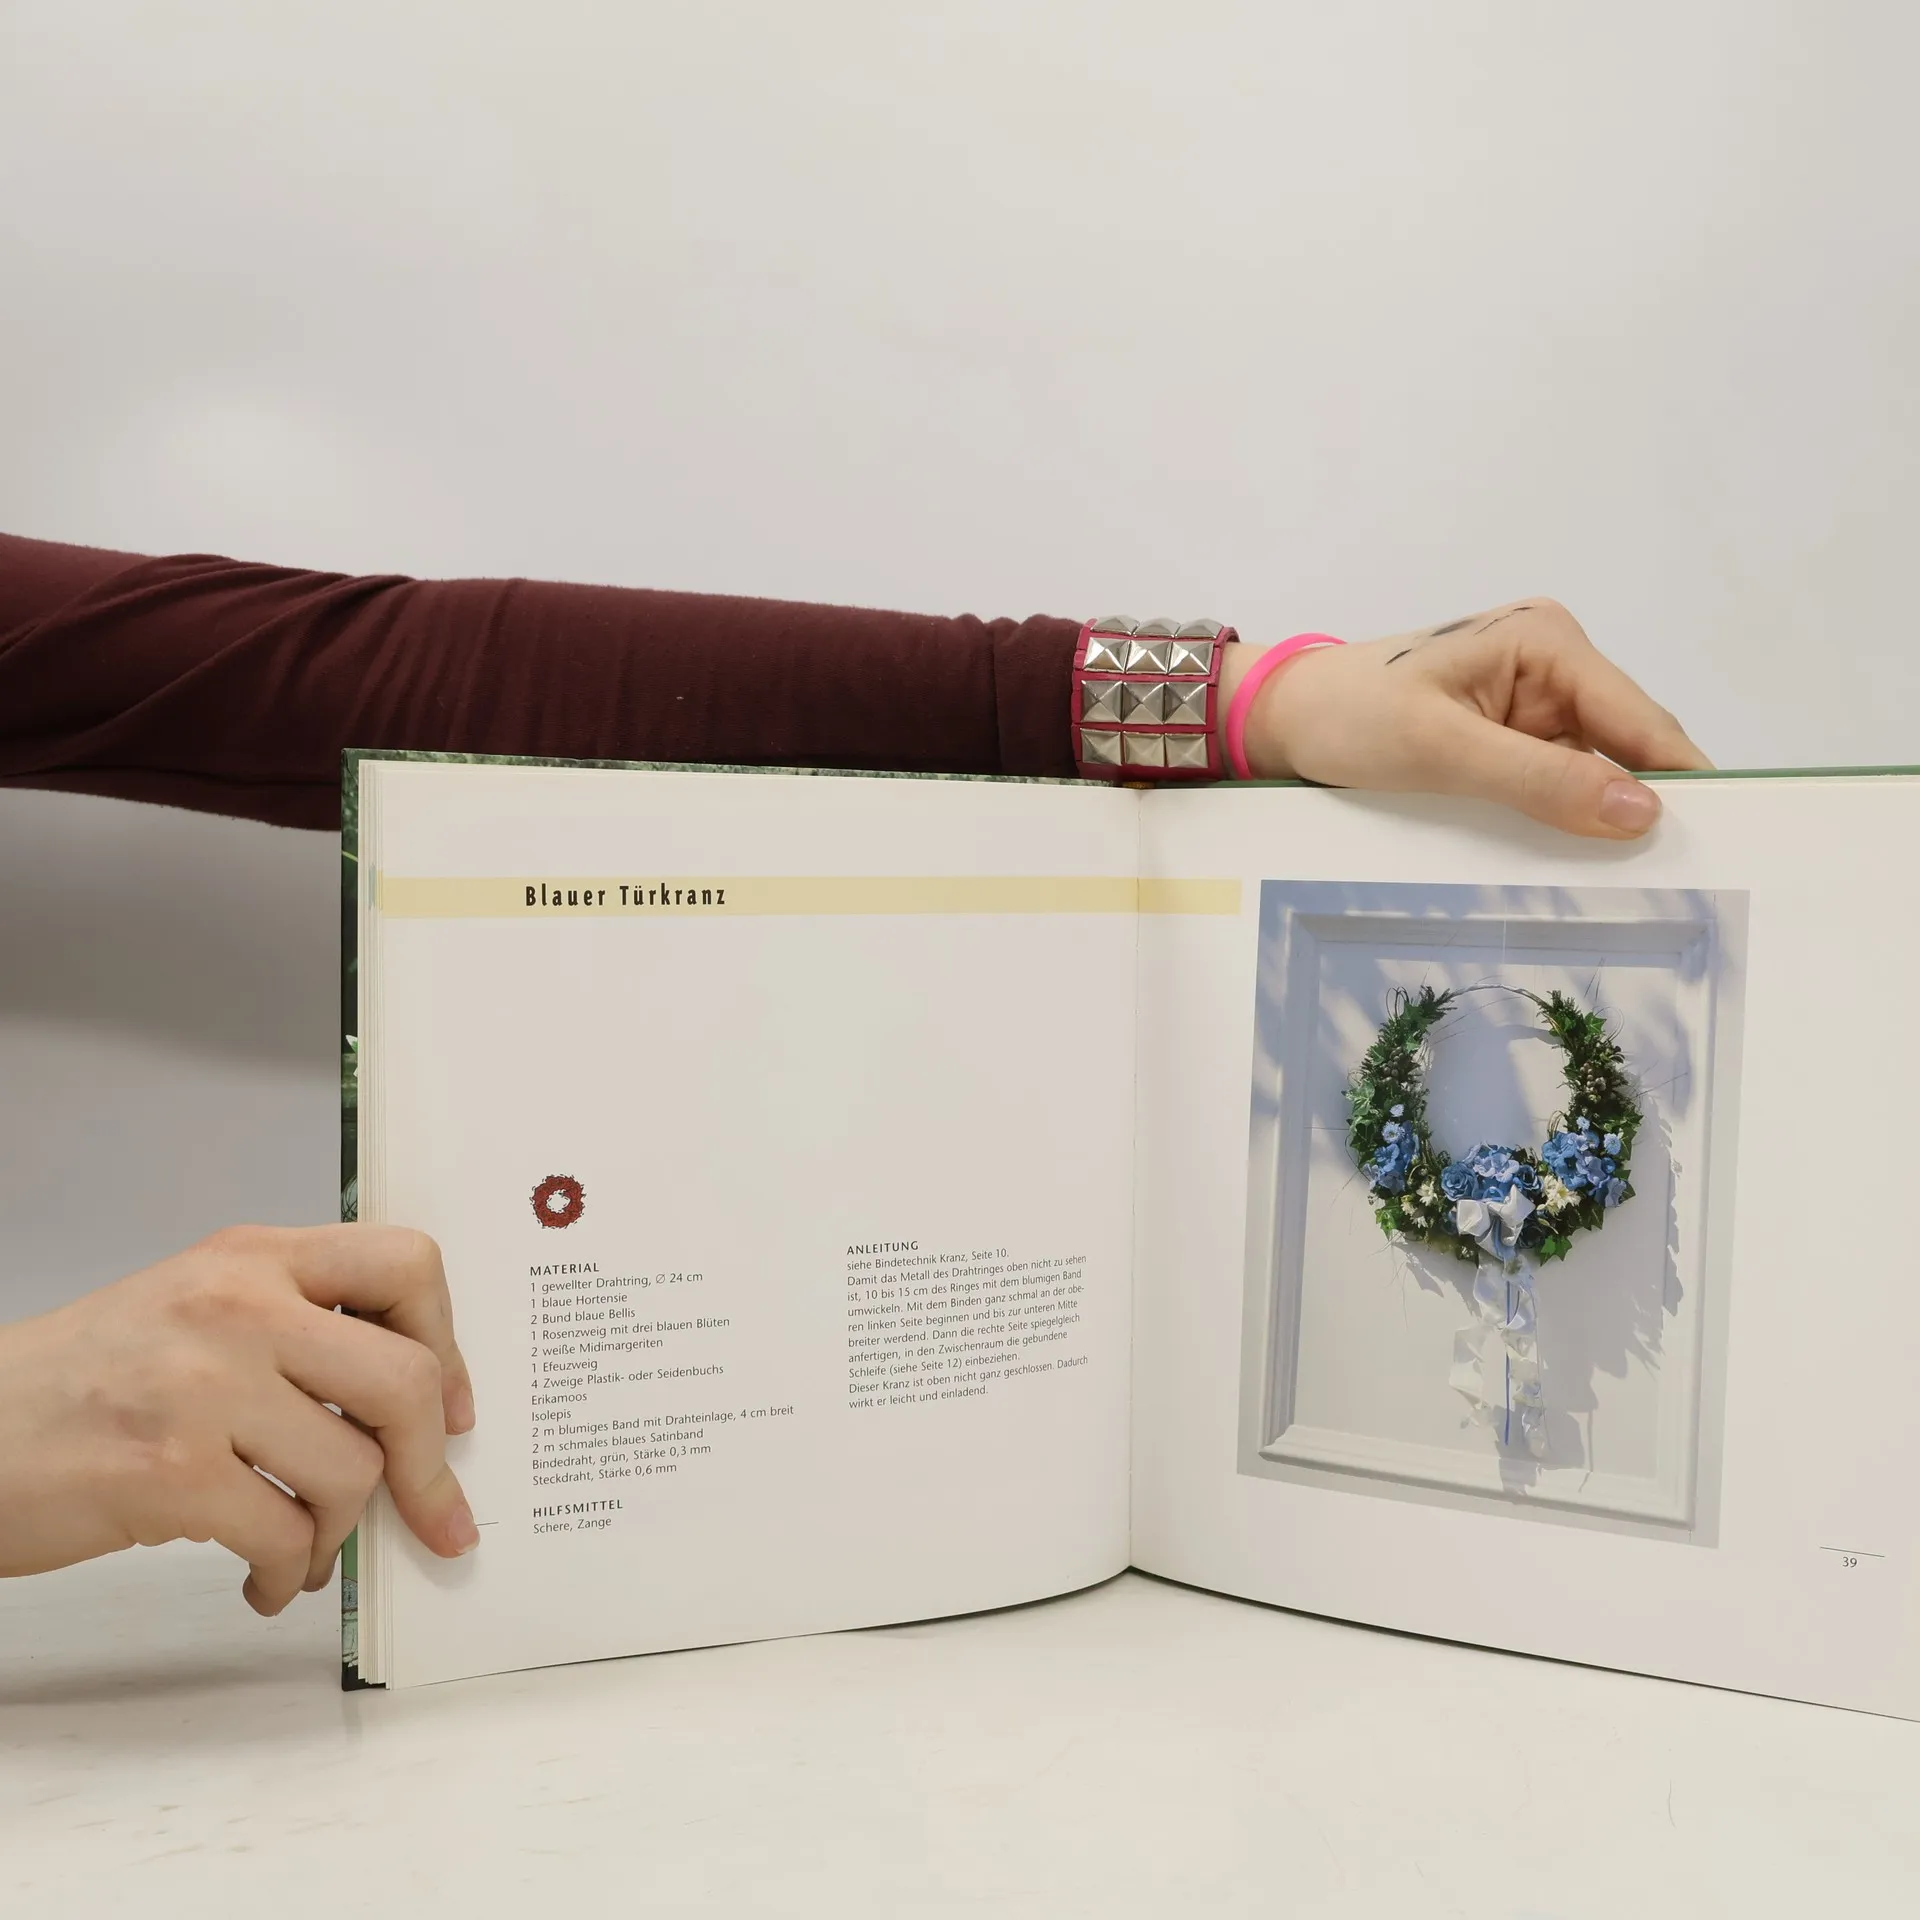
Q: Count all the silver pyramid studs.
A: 12